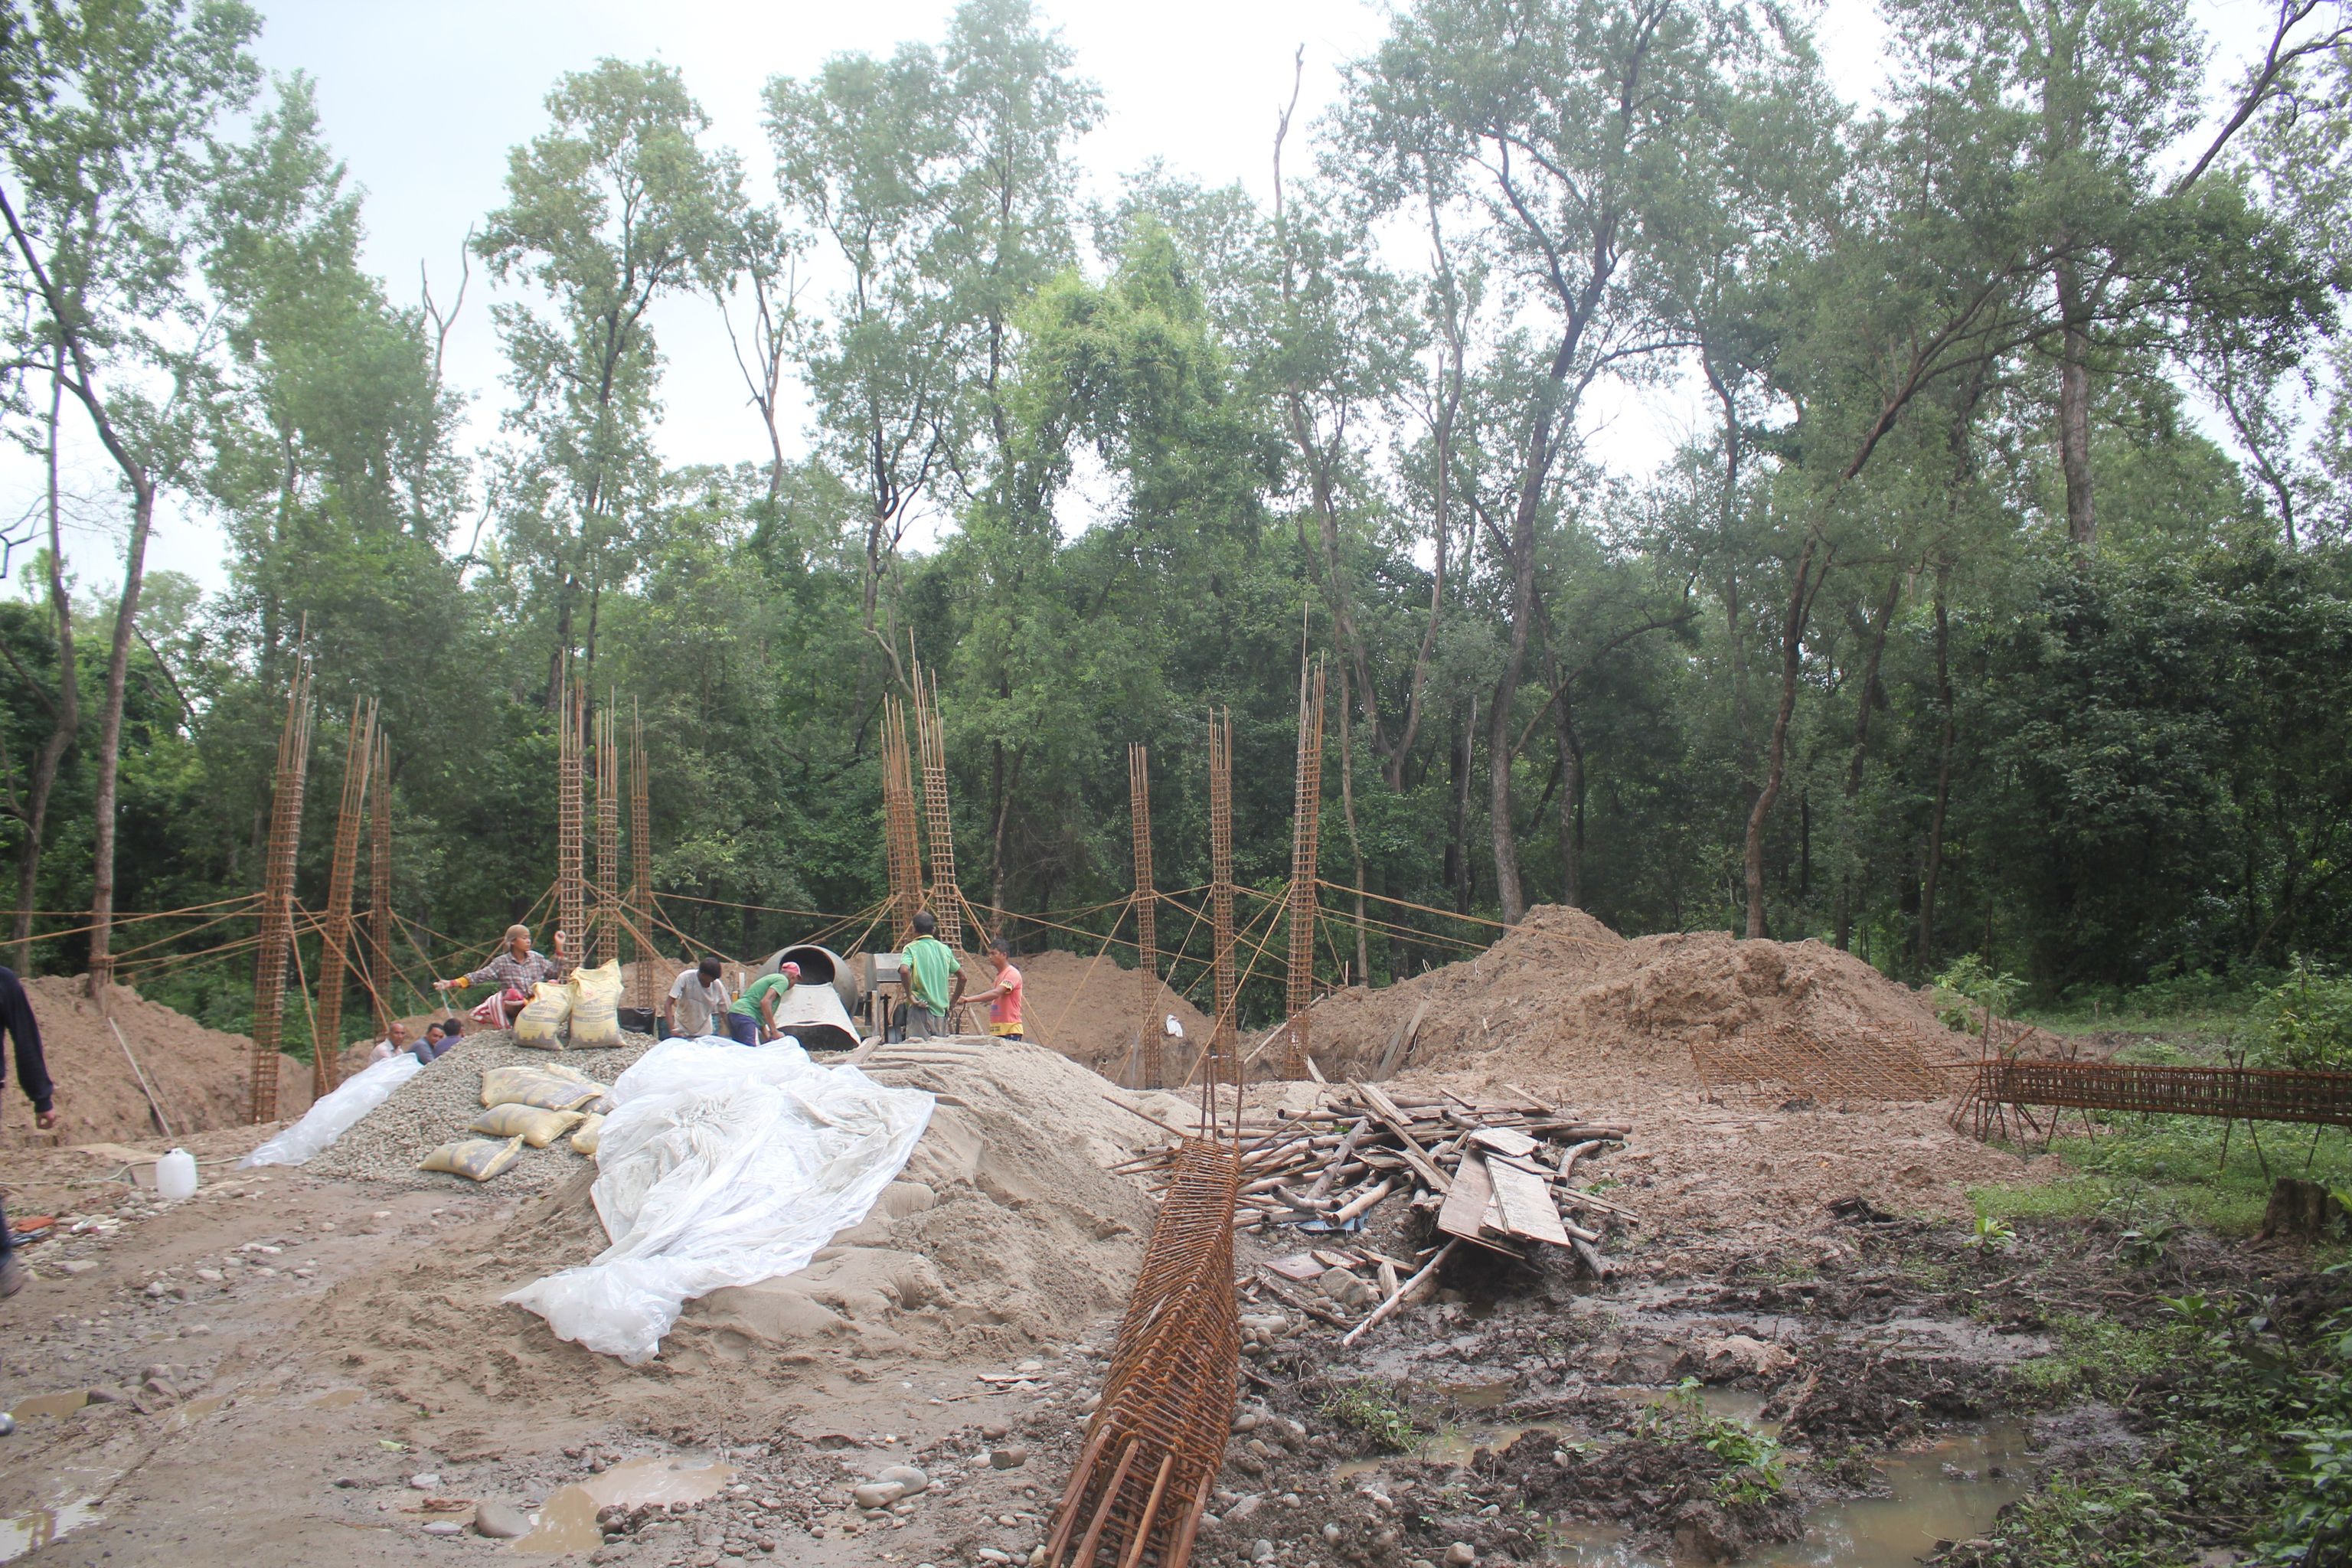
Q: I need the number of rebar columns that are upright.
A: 12